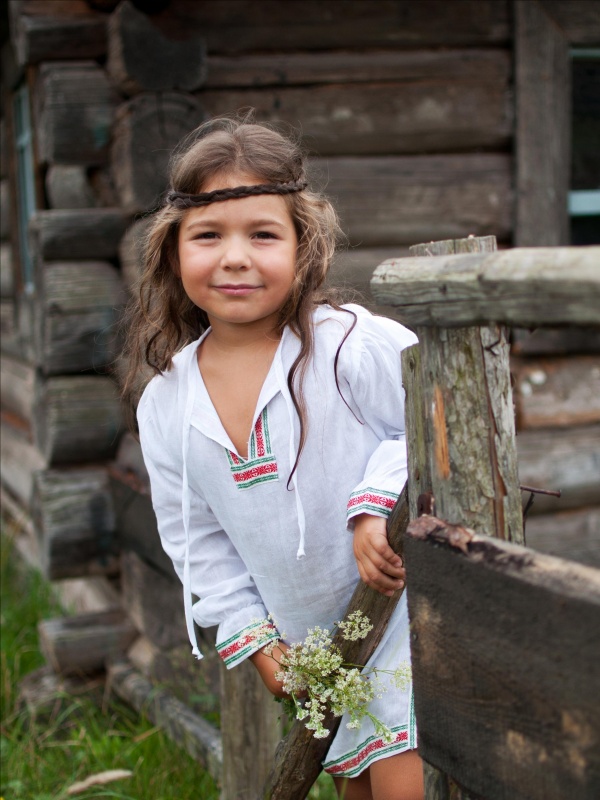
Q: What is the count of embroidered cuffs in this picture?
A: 2